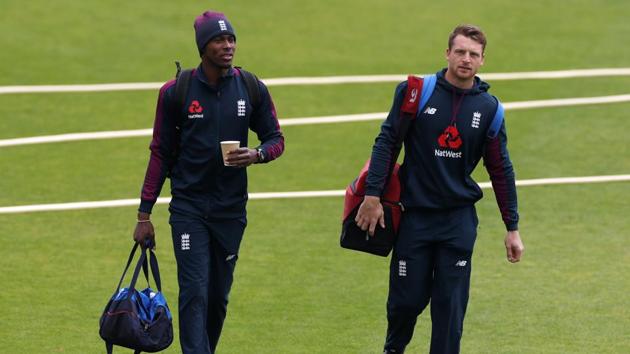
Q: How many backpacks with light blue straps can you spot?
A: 1